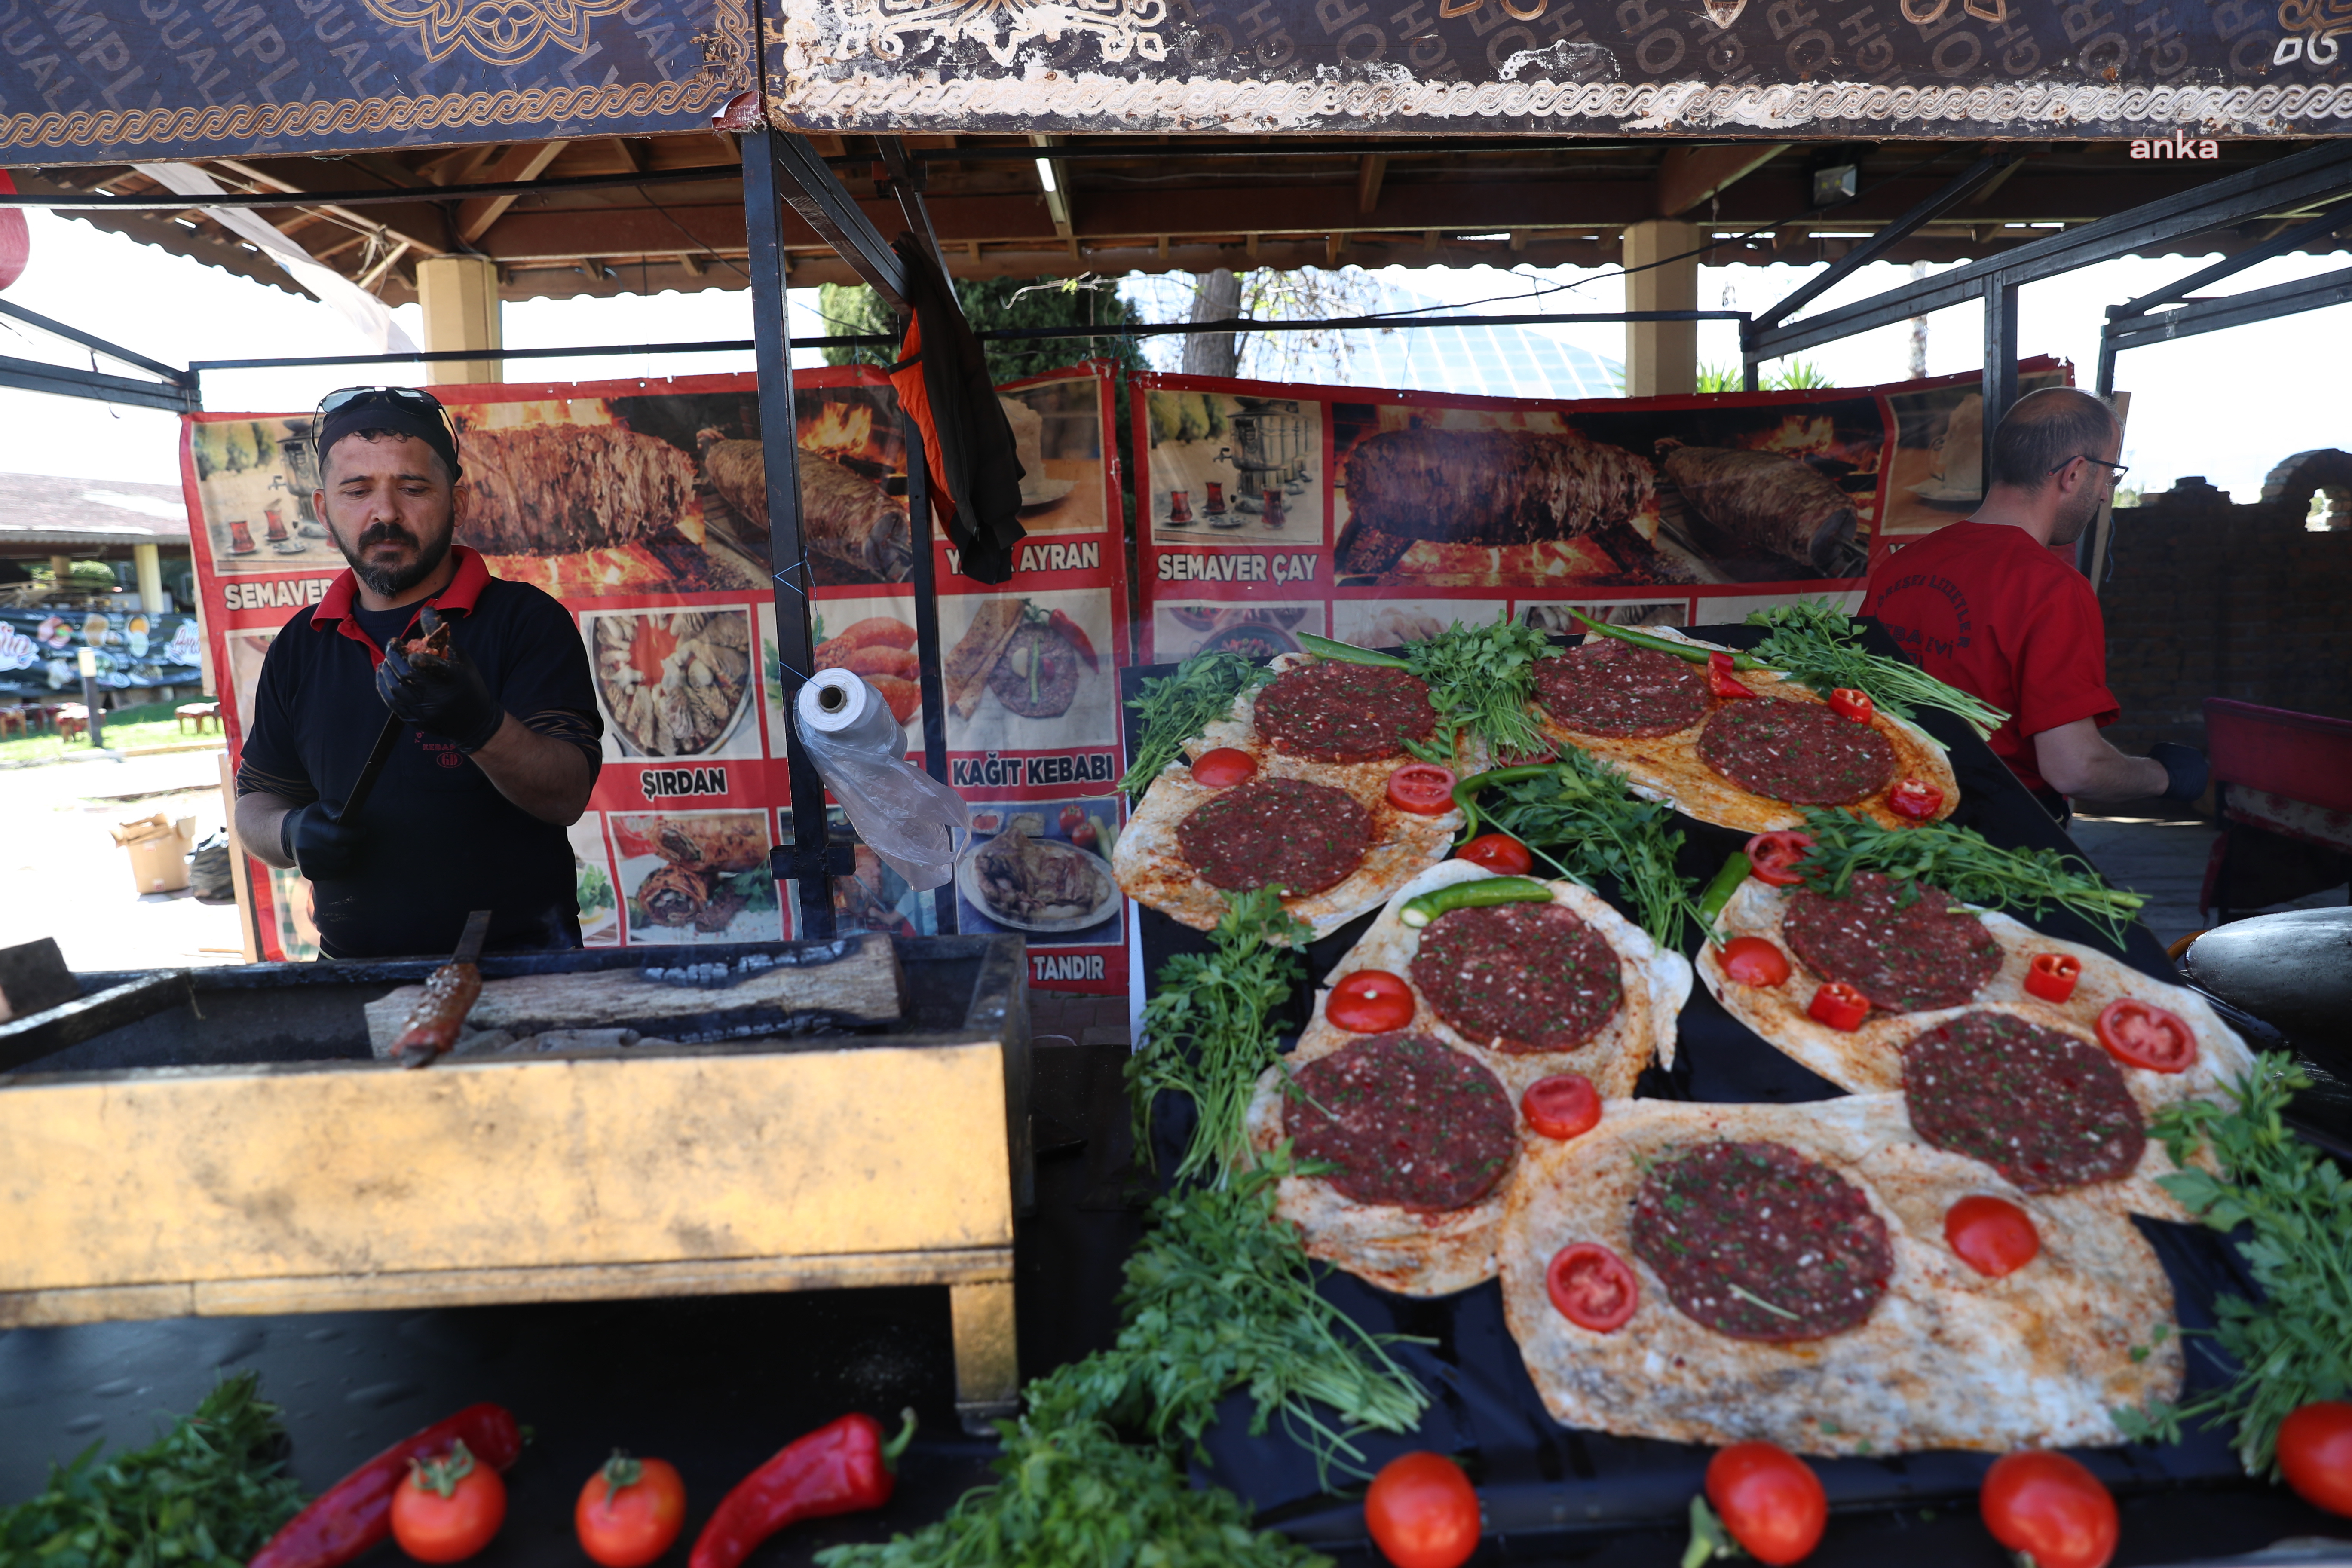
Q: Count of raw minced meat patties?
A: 9